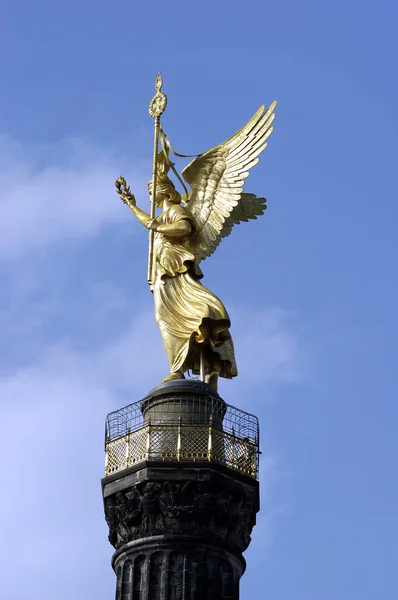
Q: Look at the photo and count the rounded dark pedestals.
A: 1